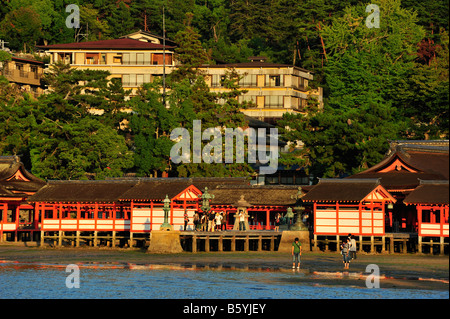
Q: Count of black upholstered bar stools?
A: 0